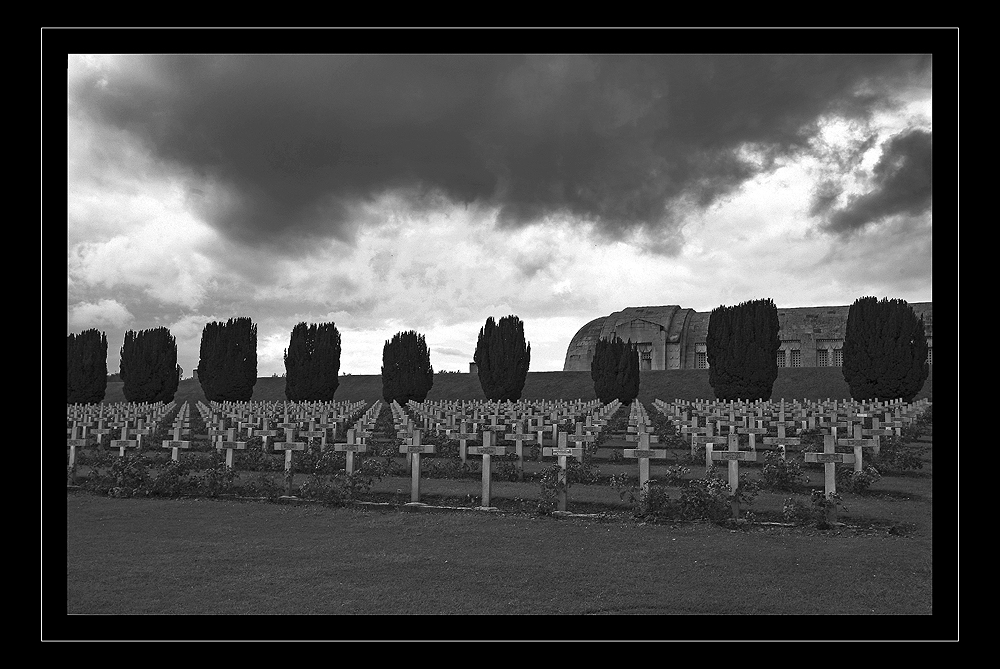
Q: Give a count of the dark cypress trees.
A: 9